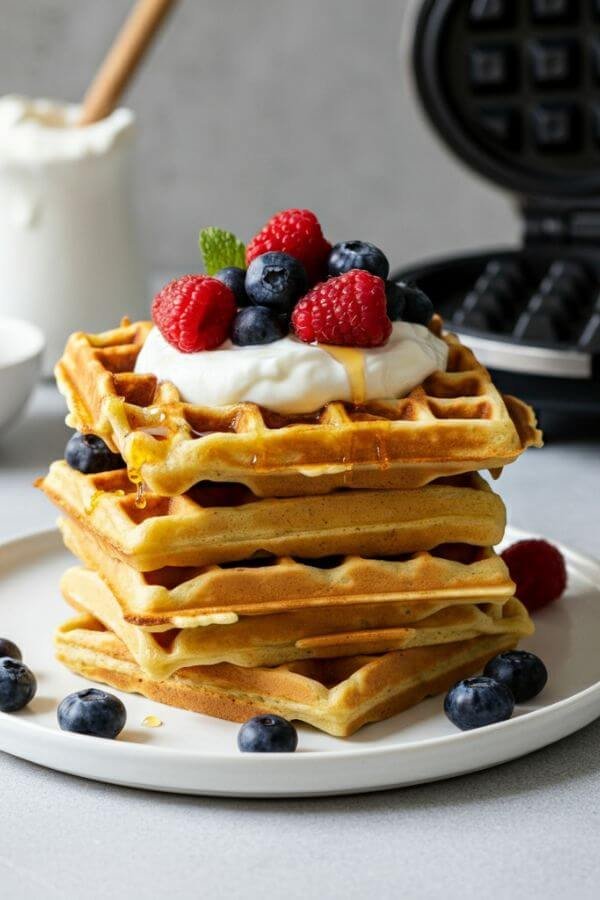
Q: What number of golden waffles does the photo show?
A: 5